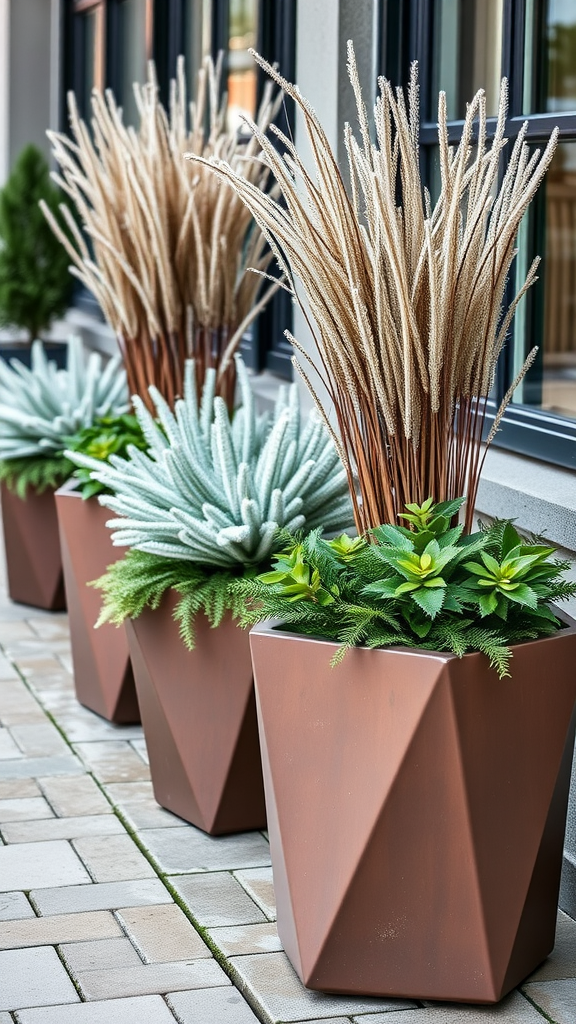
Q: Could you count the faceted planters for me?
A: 4